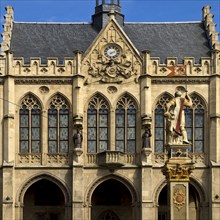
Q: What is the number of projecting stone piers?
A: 4